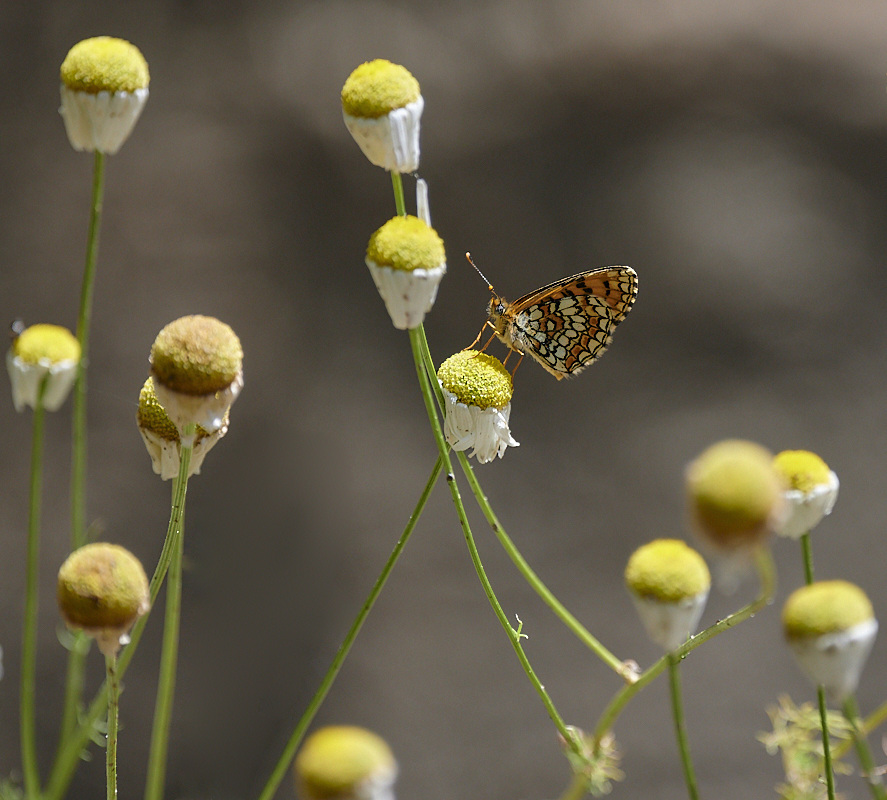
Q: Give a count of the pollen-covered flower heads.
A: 13